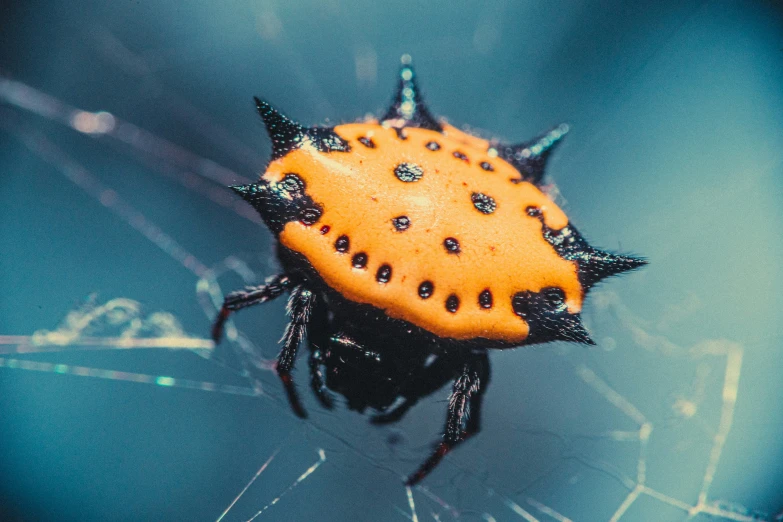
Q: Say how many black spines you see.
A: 6